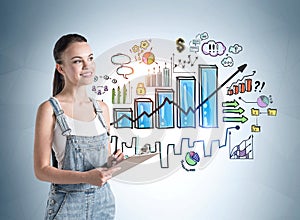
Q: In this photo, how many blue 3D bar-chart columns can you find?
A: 5